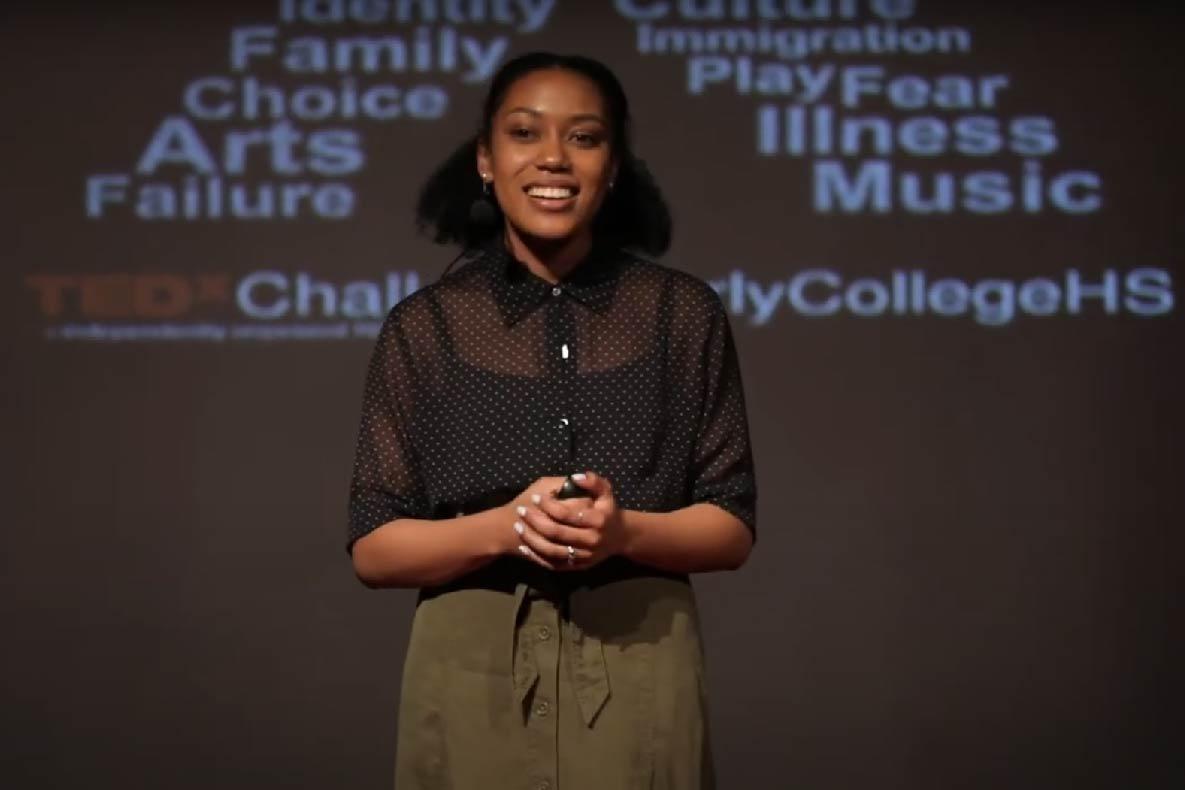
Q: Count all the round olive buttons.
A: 3